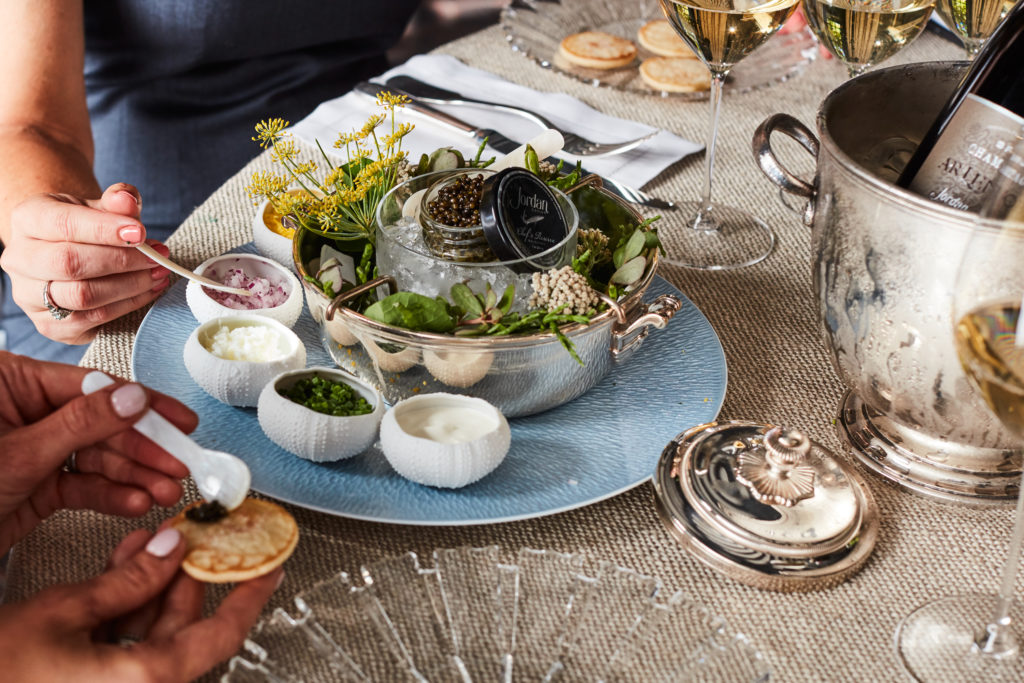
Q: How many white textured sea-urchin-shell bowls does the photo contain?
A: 5